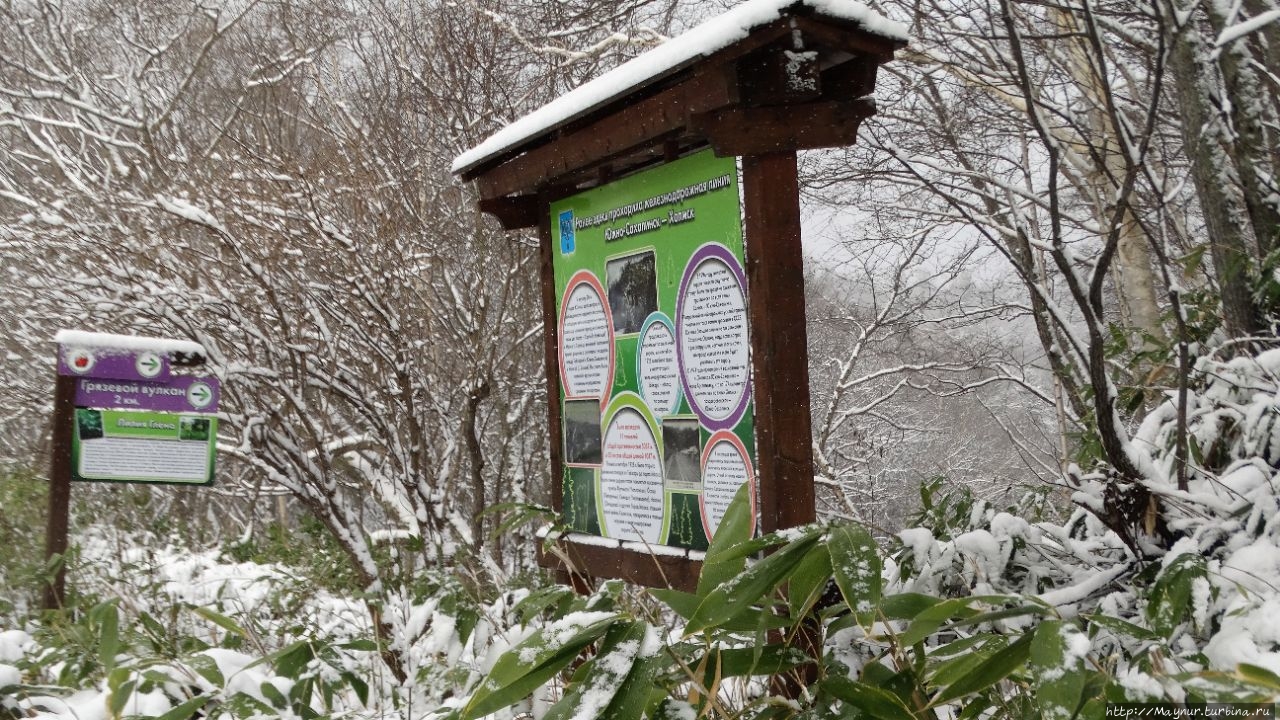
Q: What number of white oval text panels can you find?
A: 5